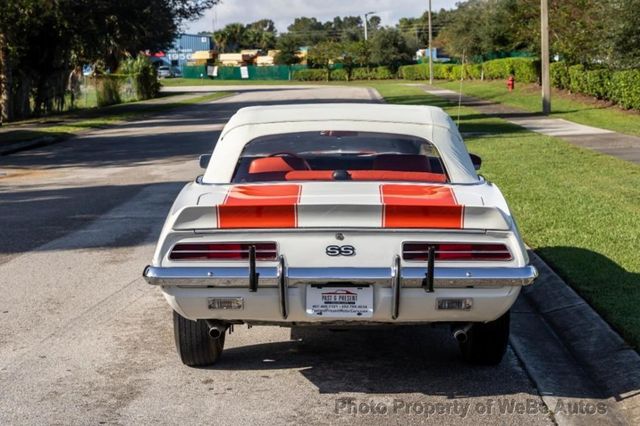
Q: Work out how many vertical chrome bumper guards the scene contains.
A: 2